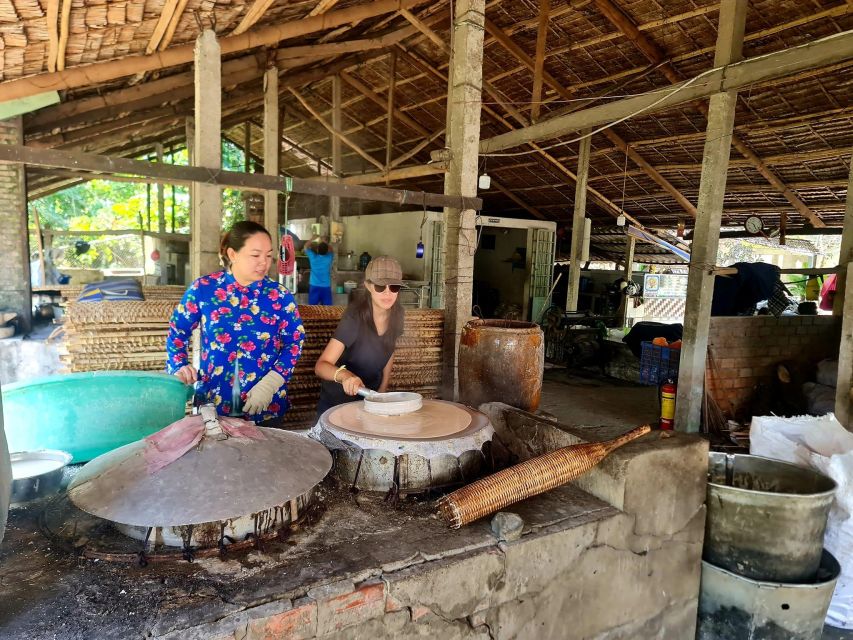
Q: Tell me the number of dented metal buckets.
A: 2